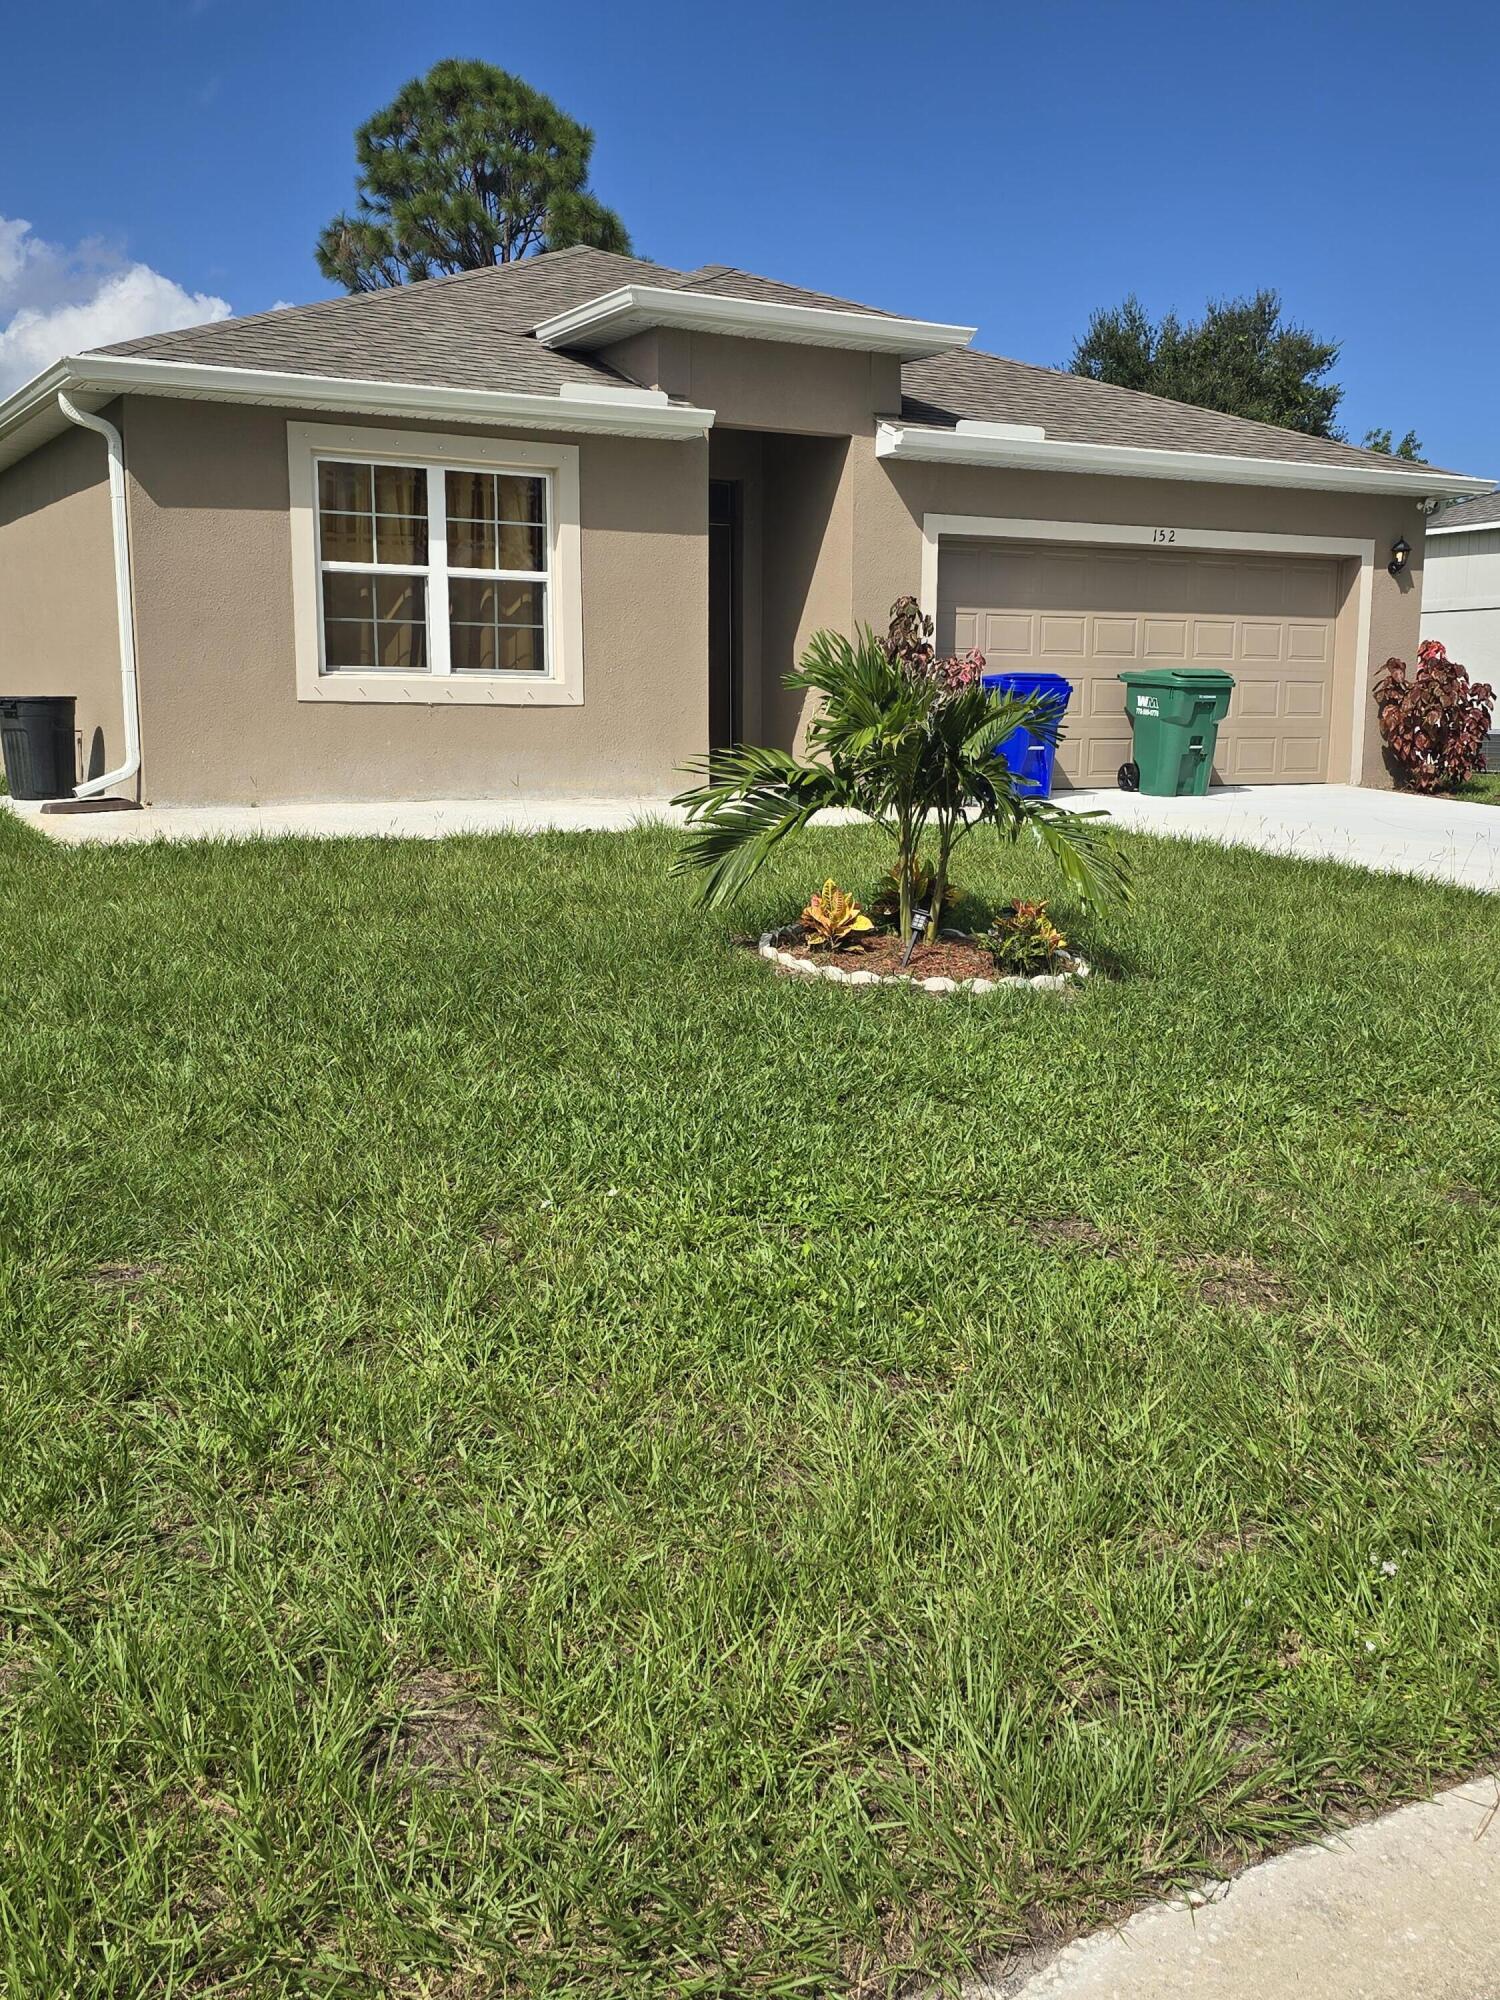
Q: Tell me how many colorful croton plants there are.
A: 3